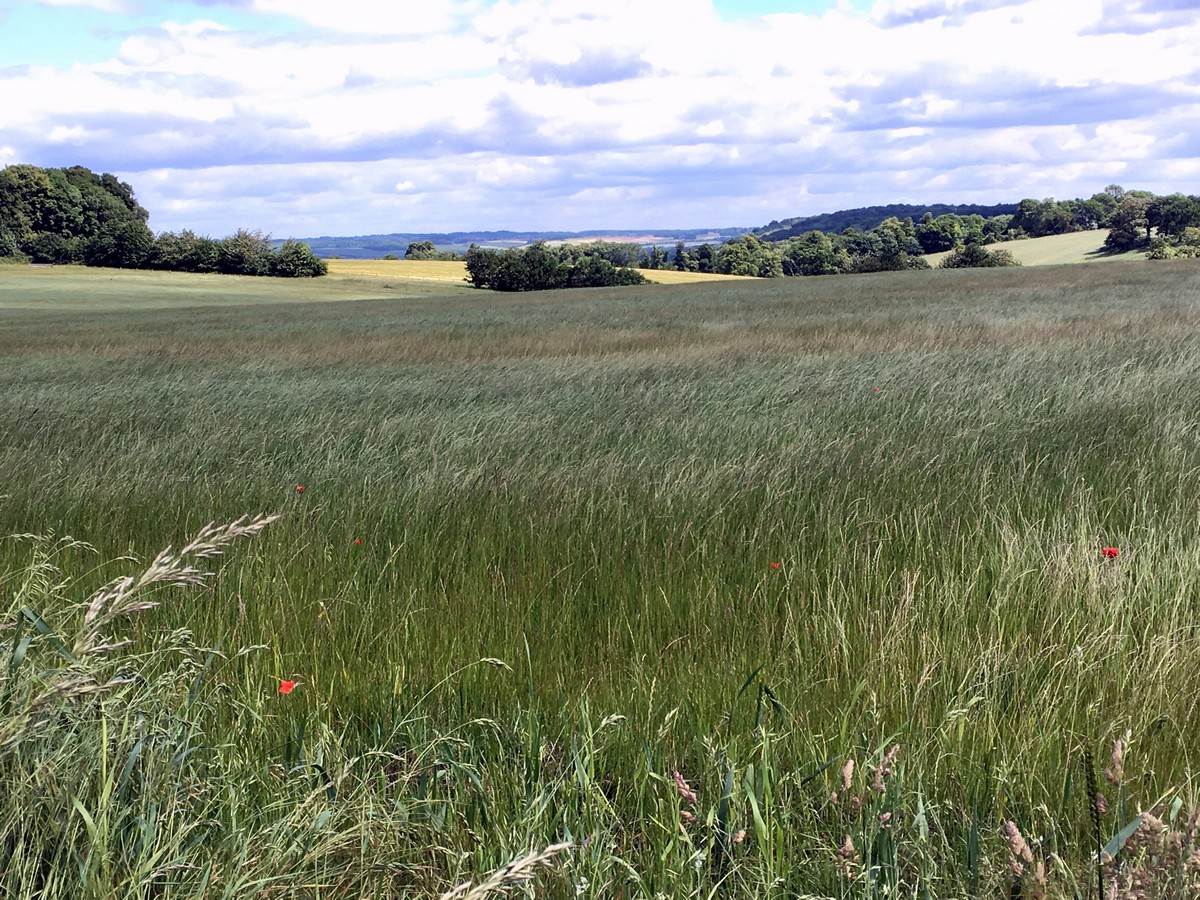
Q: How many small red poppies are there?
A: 6